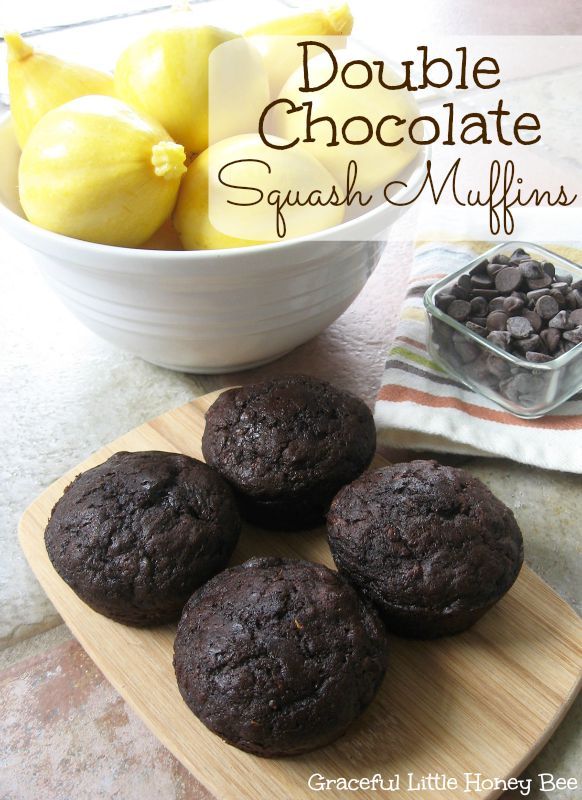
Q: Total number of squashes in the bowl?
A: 6